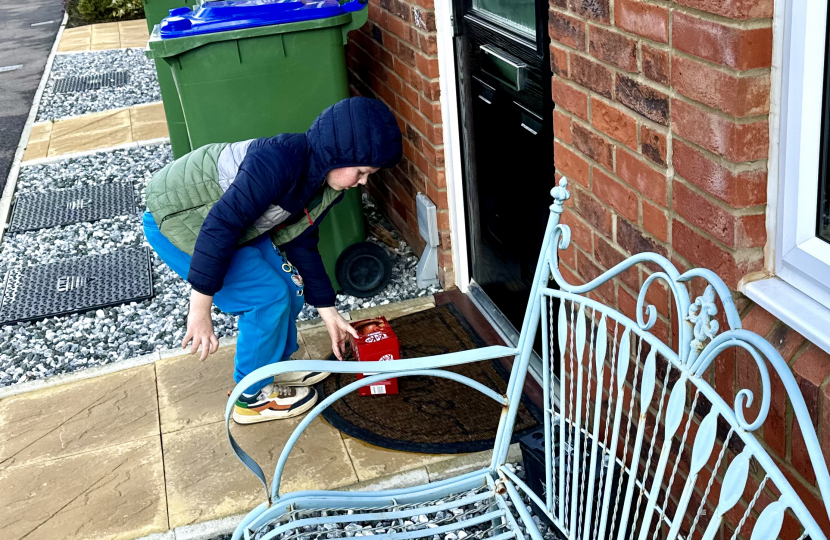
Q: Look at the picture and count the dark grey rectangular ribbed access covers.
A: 3